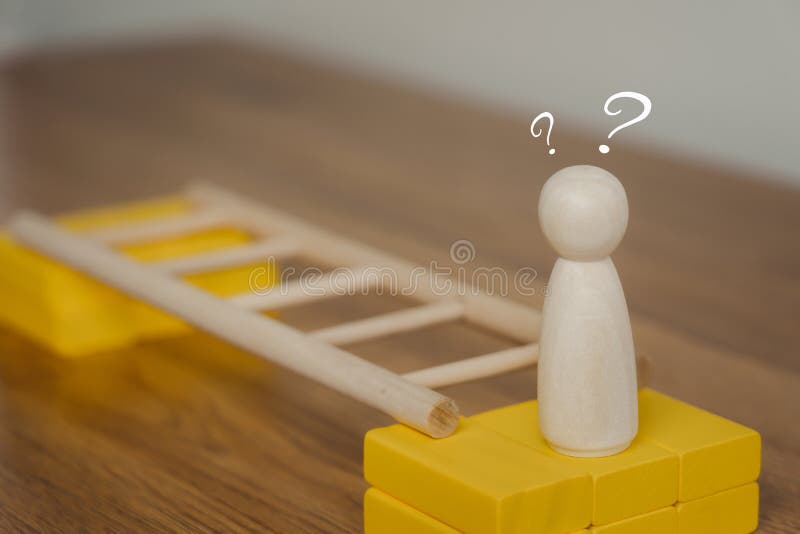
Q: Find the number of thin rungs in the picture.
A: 5